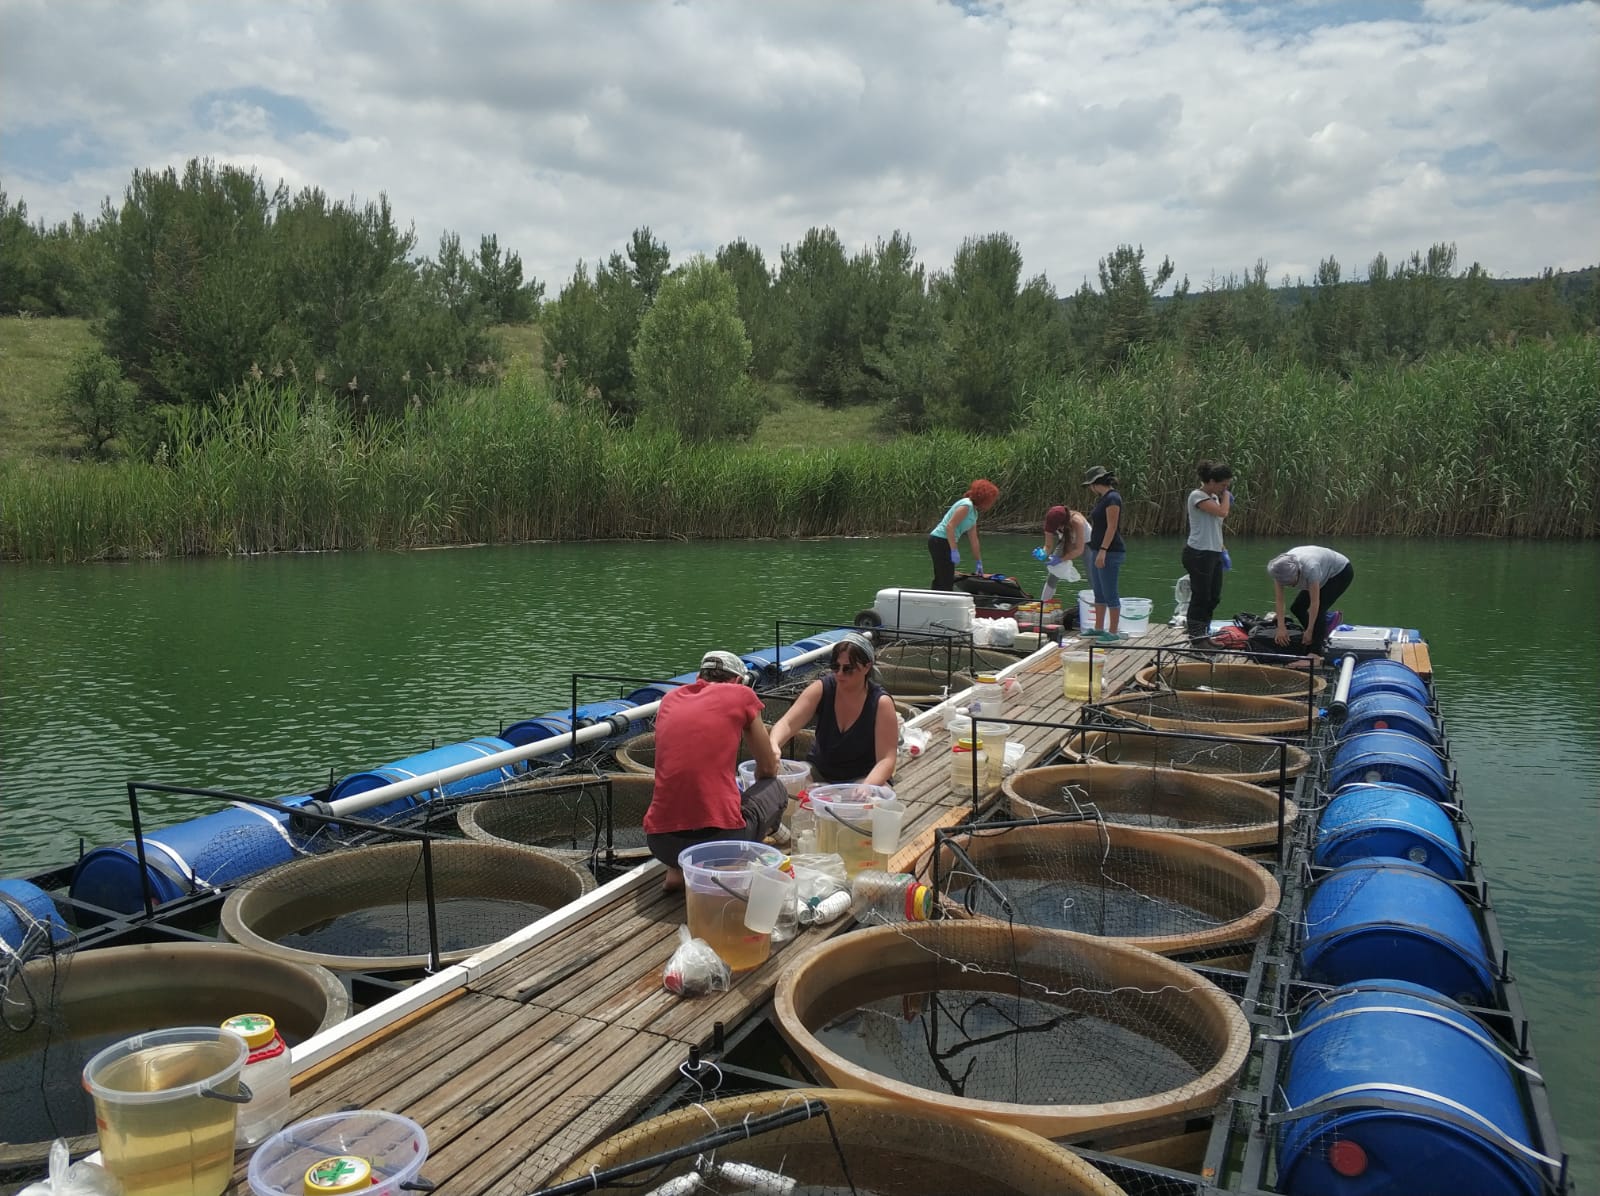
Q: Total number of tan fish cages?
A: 14